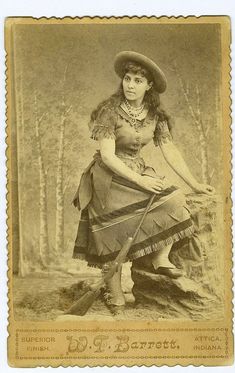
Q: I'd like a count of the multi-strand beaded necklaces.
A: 1